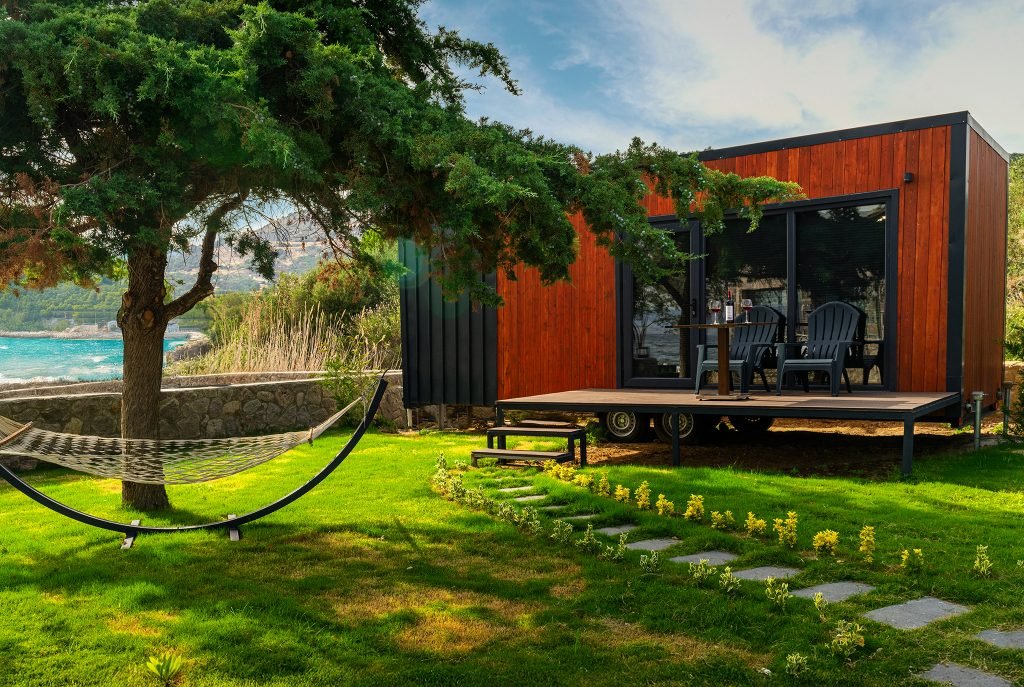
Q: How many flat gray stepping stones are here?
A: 12